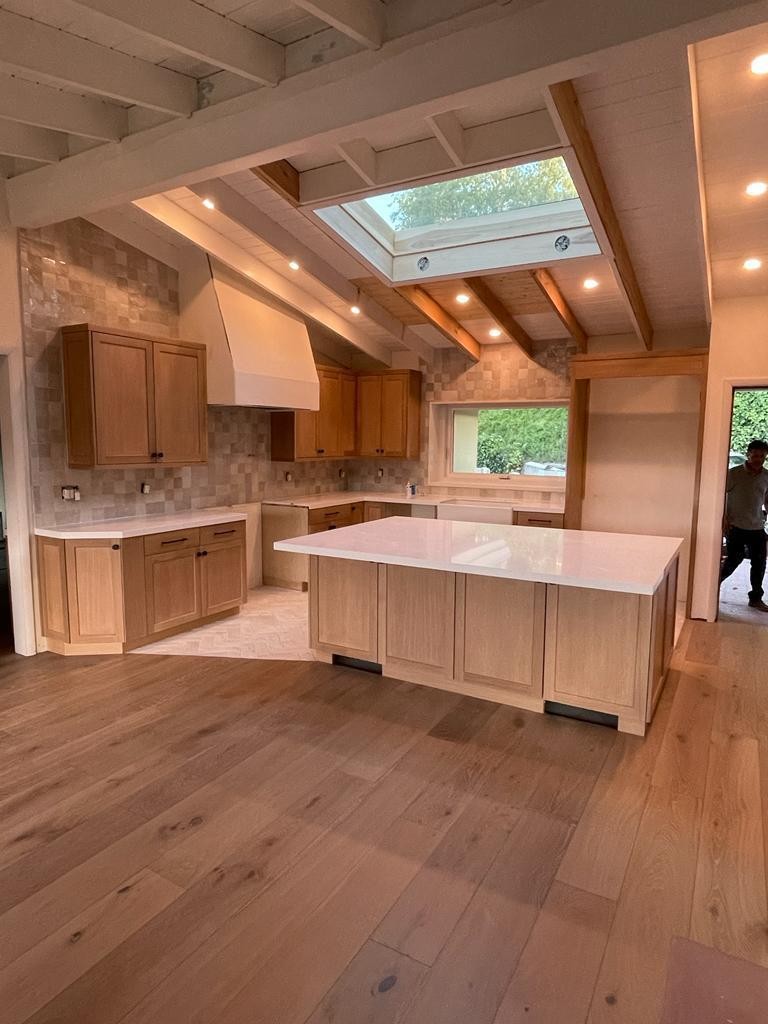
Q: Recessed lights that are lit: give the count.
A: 9